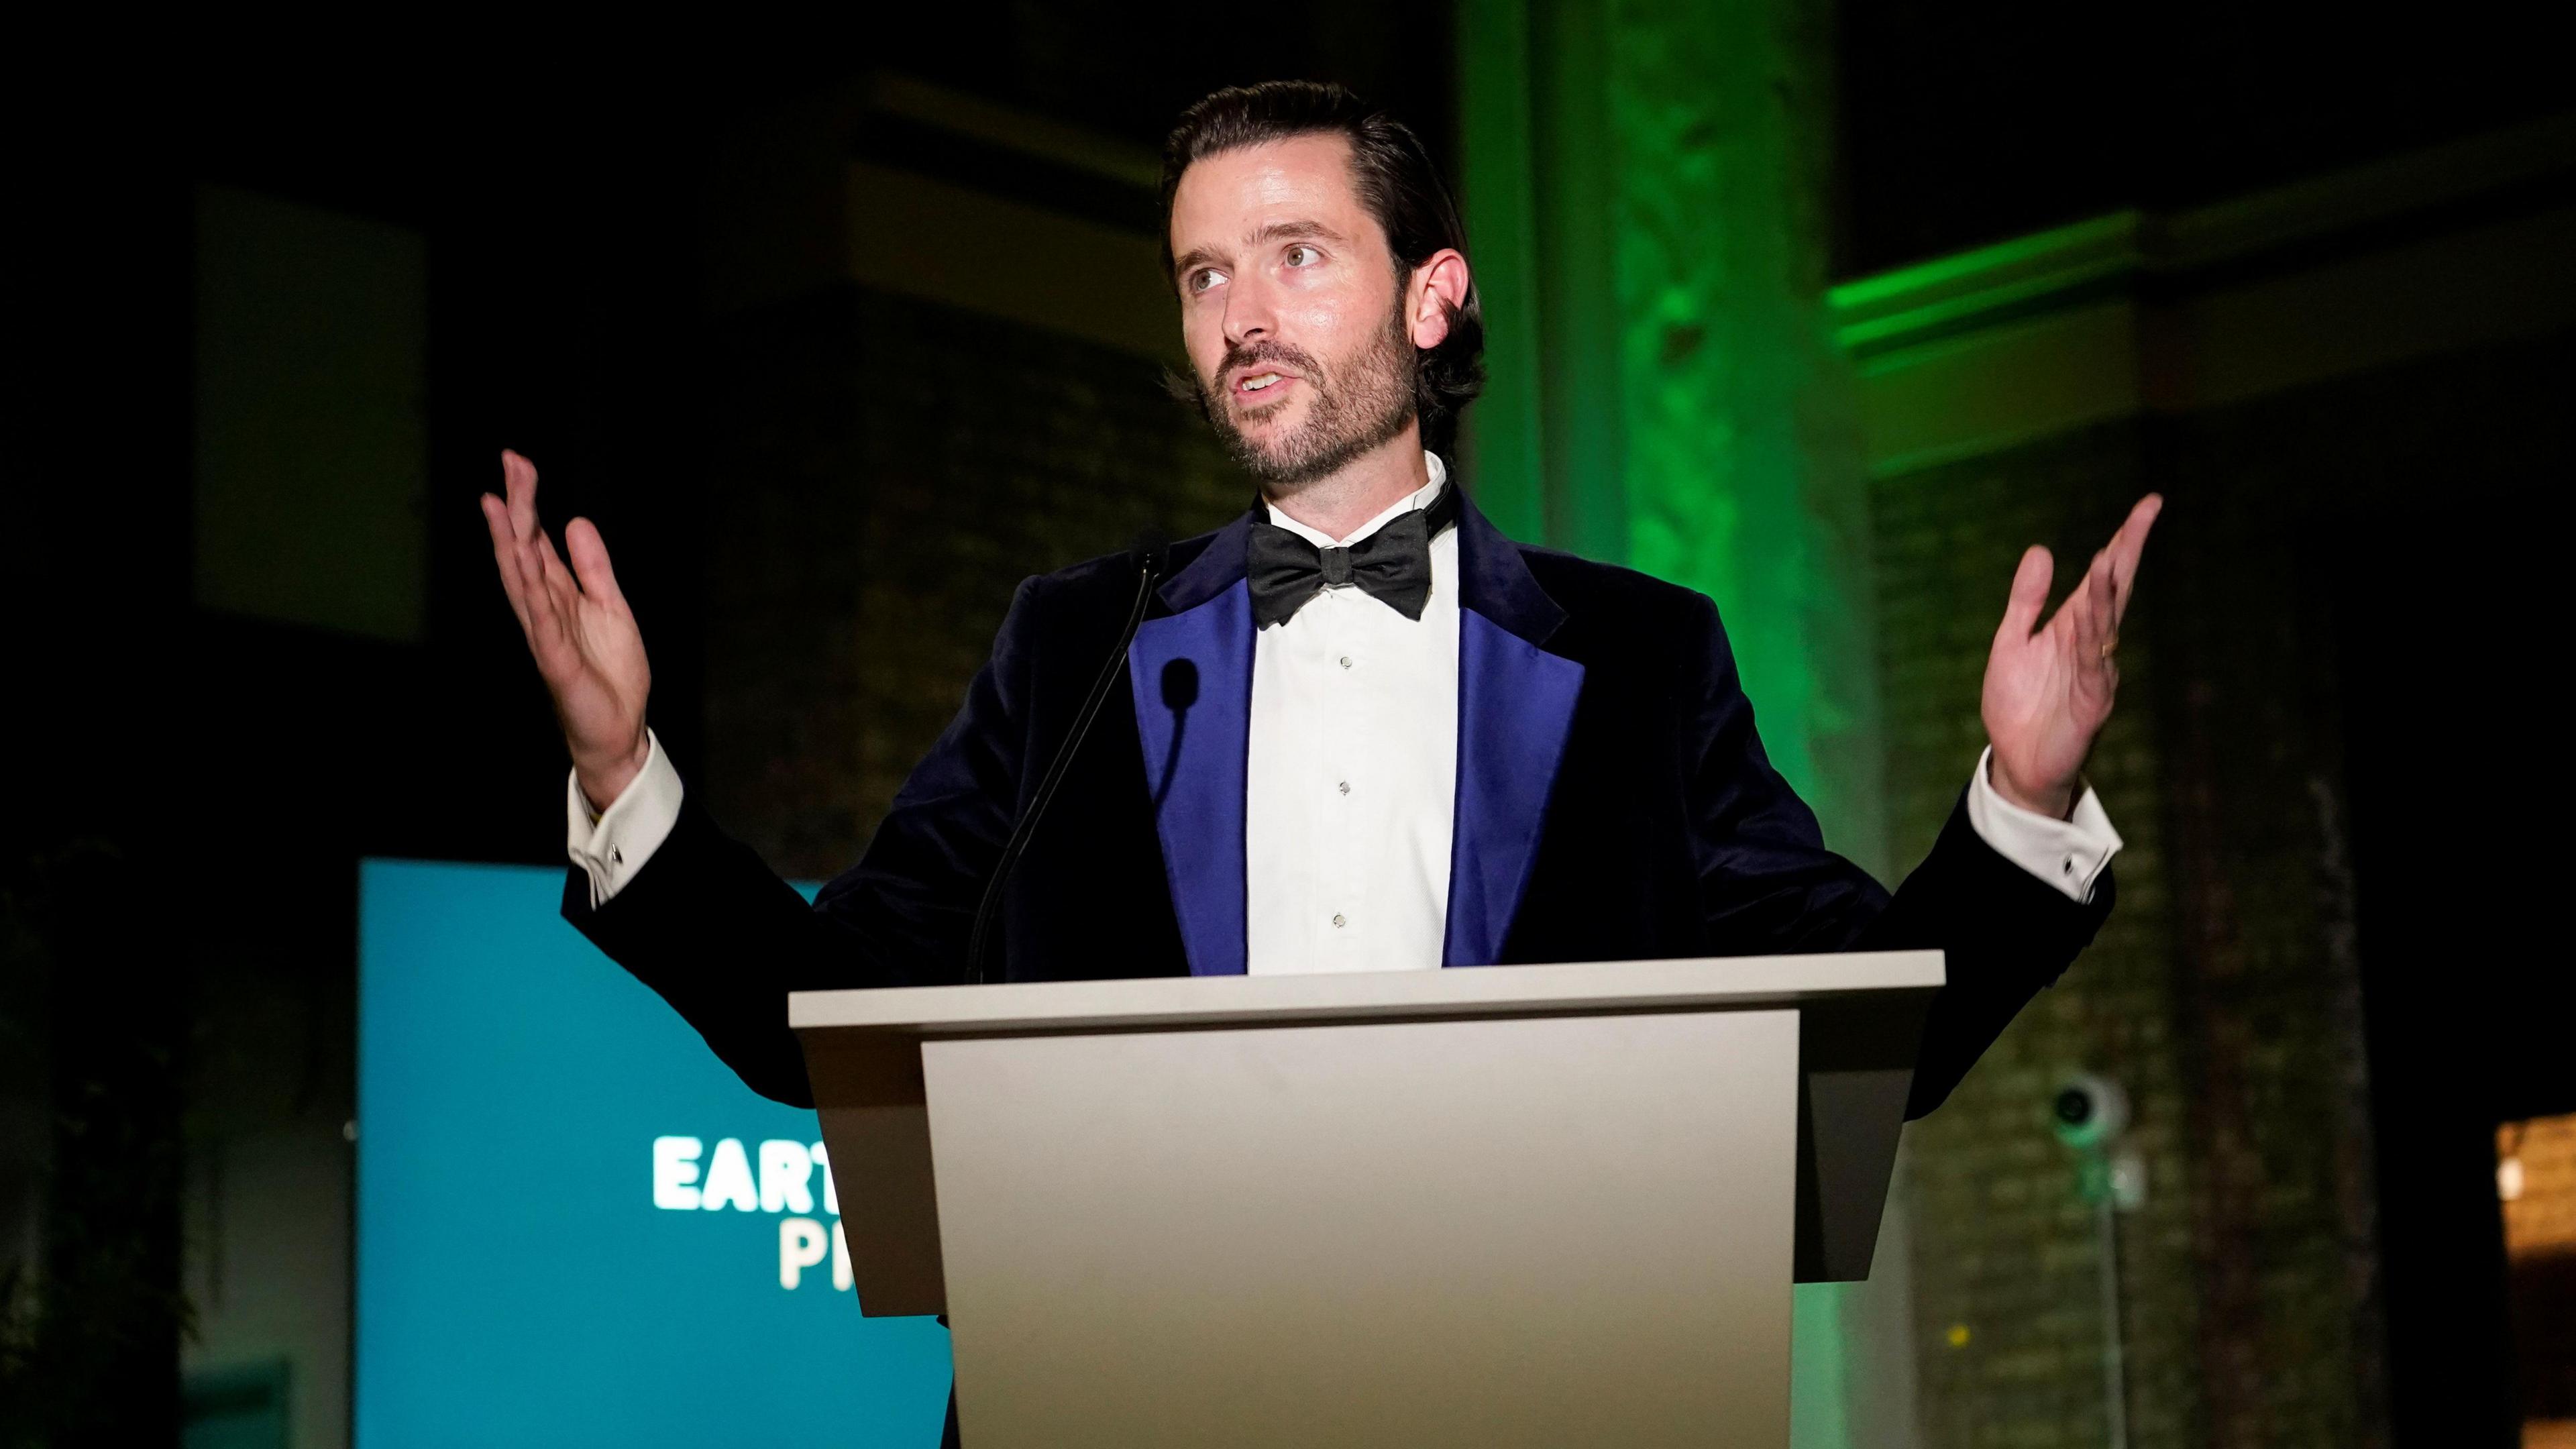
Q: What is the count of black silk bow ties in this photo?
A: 1